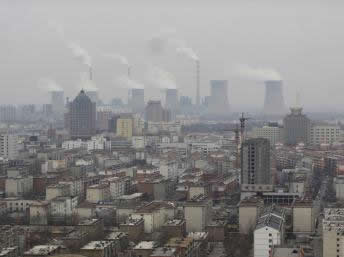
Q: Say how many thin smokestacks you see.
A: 3